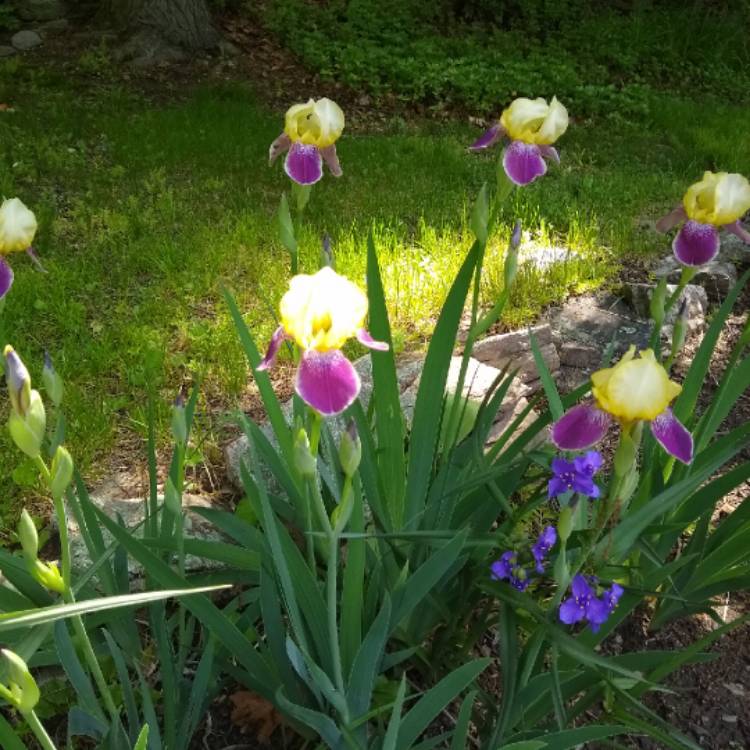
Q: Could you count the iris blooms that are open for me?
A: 6